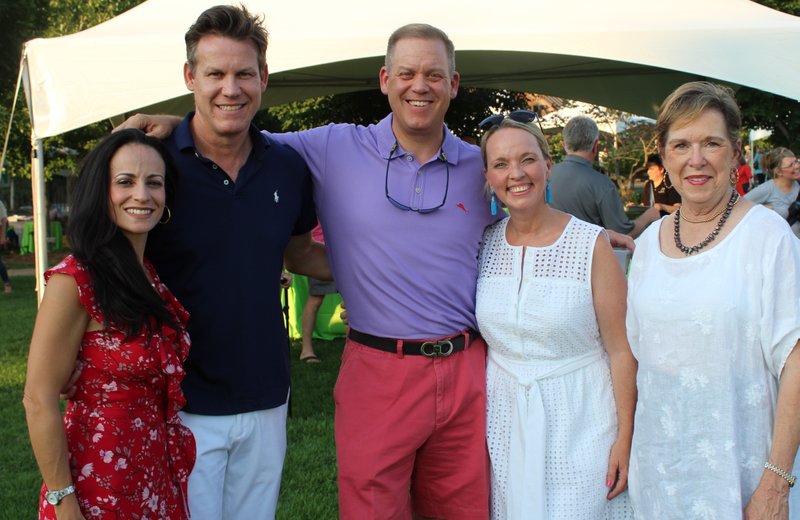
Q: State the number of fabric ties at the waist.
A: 1